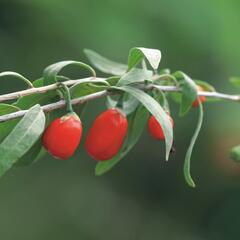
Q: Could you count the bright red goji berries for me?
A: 4